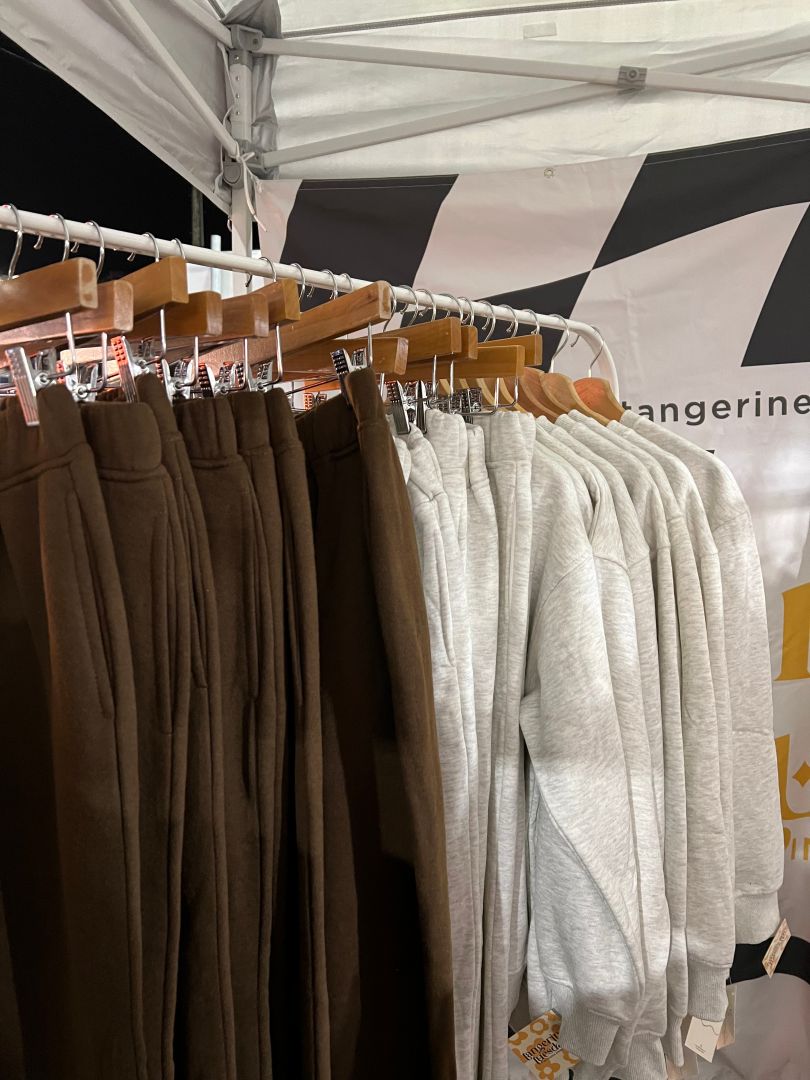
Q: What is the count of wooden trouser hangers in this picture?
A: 12